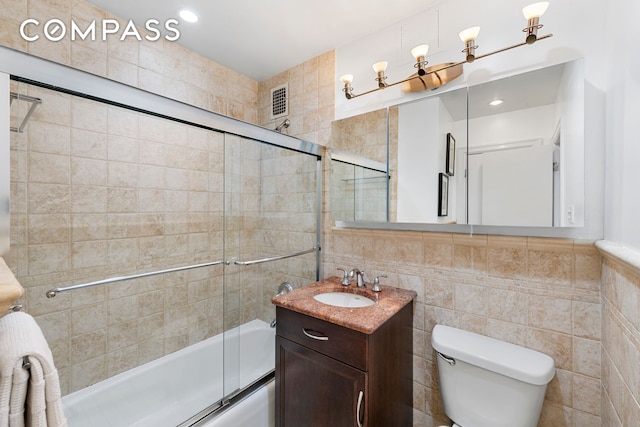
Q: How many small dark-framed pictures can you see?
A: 2